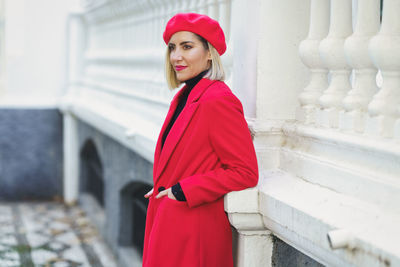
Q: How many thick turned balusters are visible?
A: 4